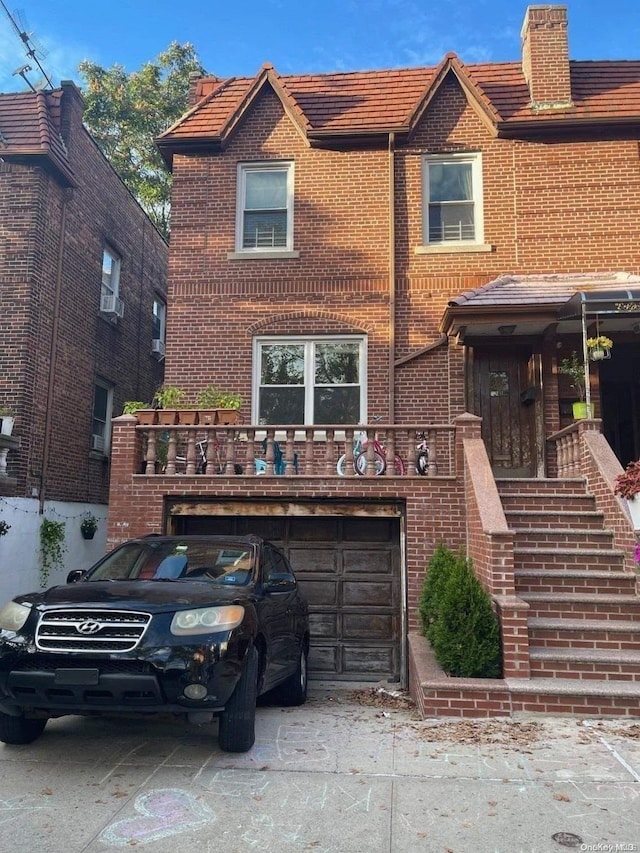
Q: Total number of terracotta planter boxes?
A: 5